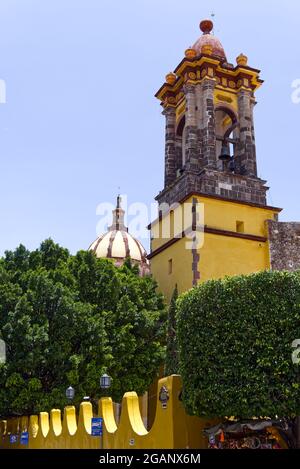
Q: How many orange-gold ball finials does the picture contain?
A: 4